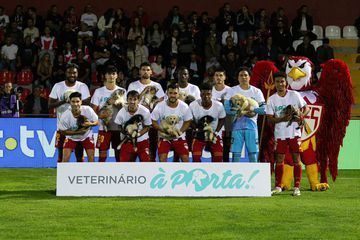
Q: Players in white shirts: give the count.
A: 11